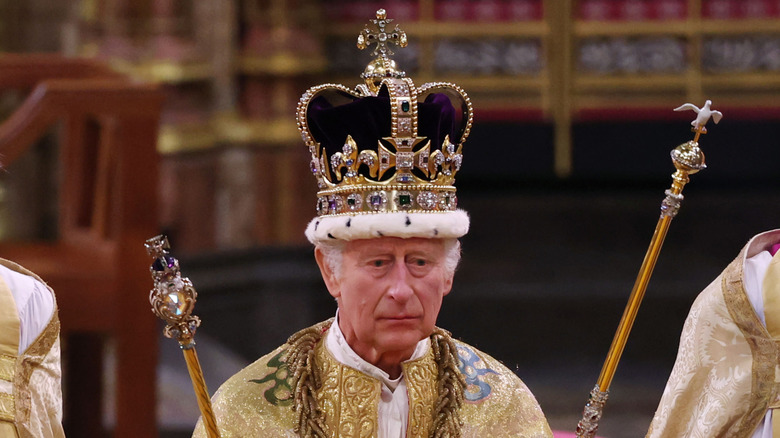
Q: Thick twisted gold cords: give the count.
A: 2